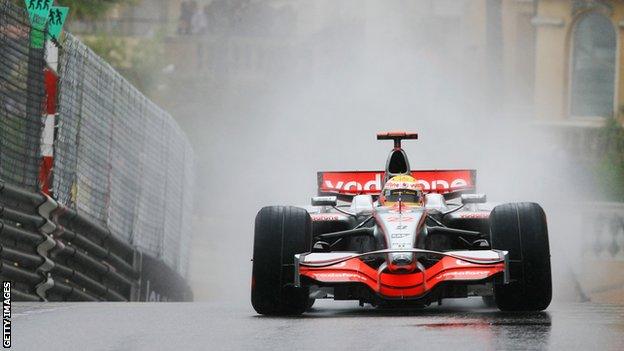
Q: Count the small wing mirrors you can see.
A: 2